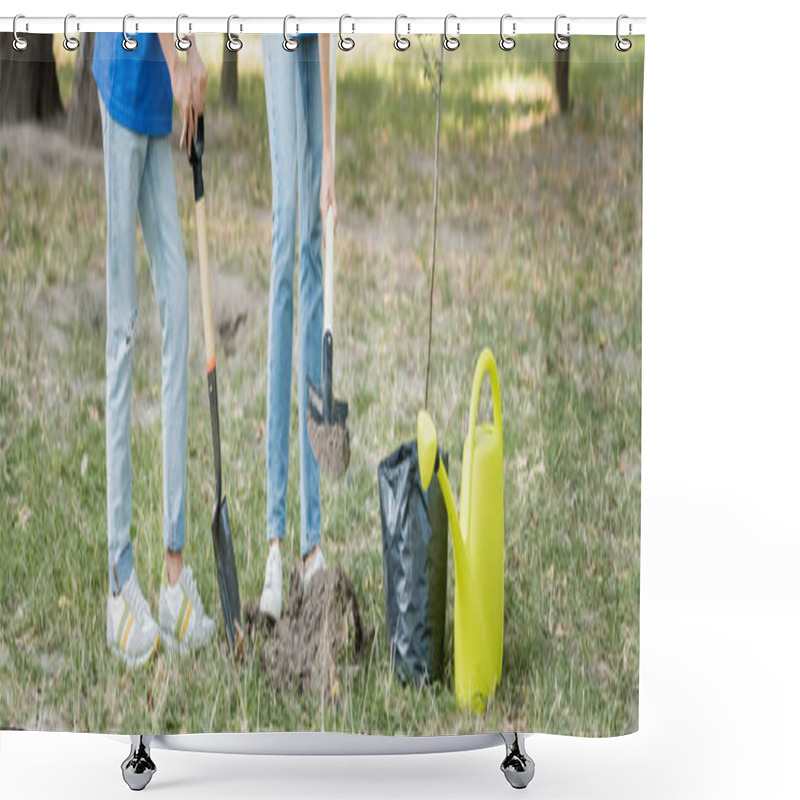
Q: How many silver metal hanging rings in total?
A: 12